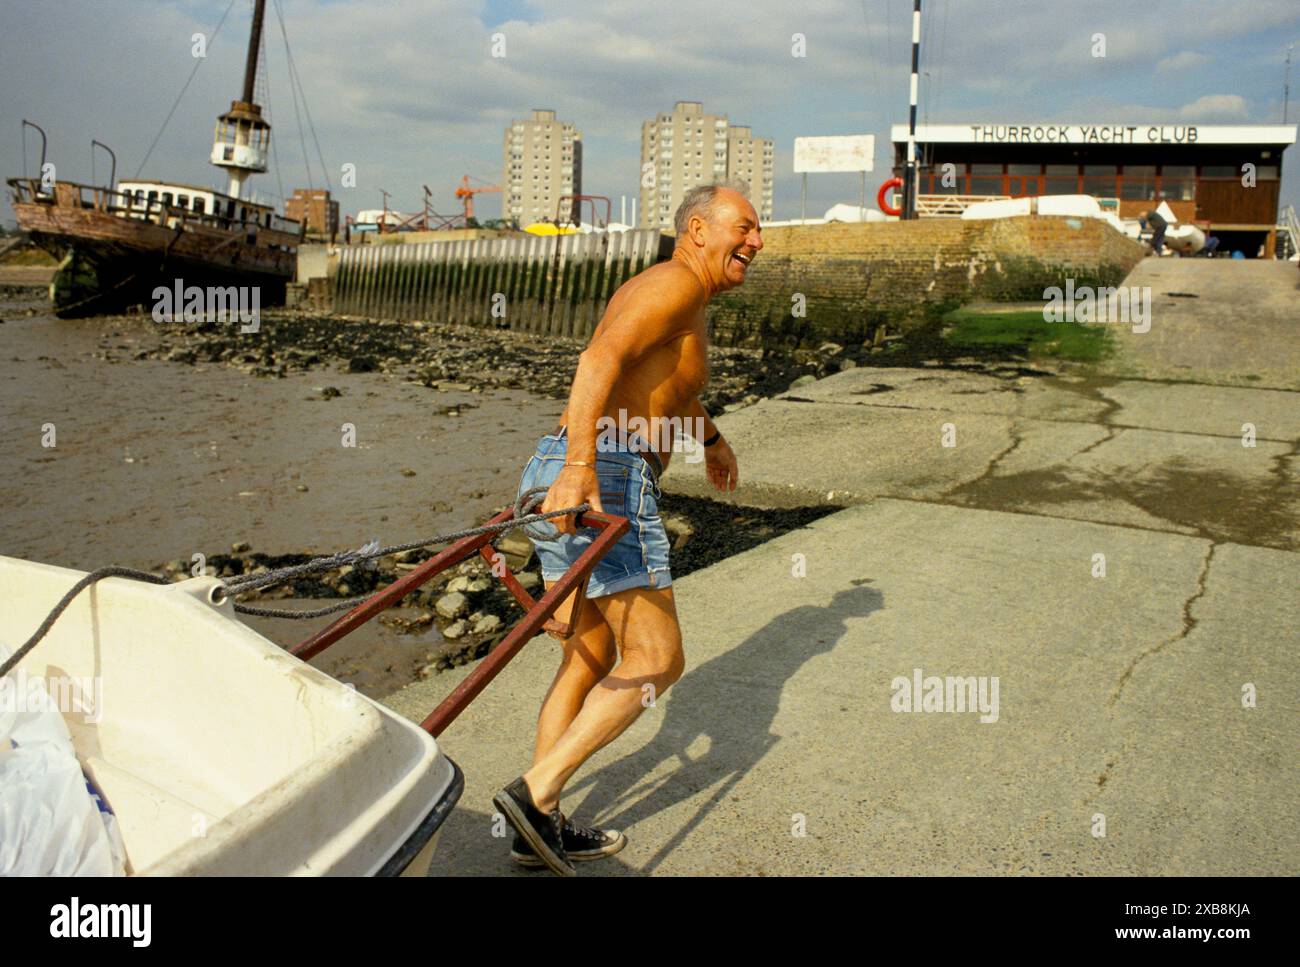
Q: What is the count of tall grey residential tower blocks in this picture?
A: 3